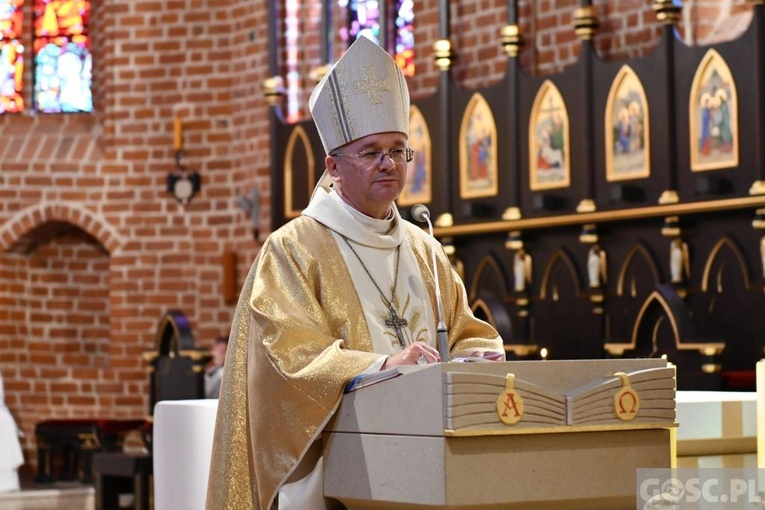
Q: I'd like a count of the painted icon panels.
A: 5